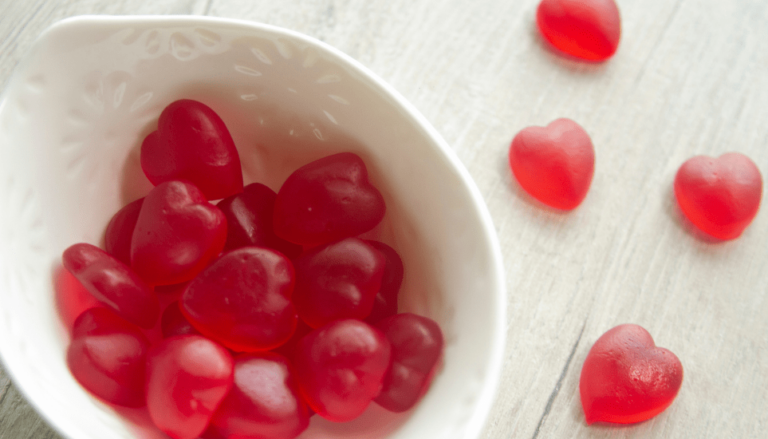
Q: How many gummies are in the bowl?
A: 15